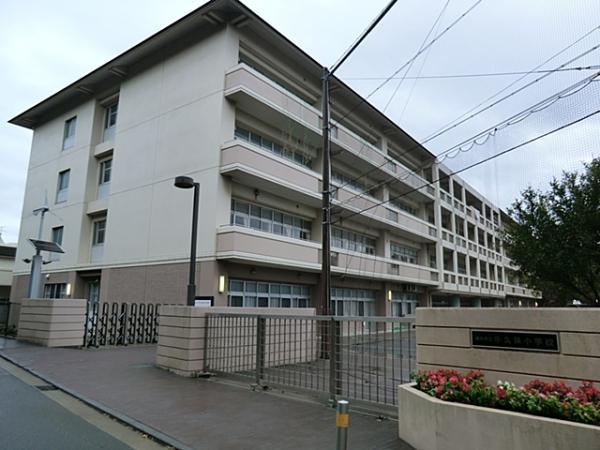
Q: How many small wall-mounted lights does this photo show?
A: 3